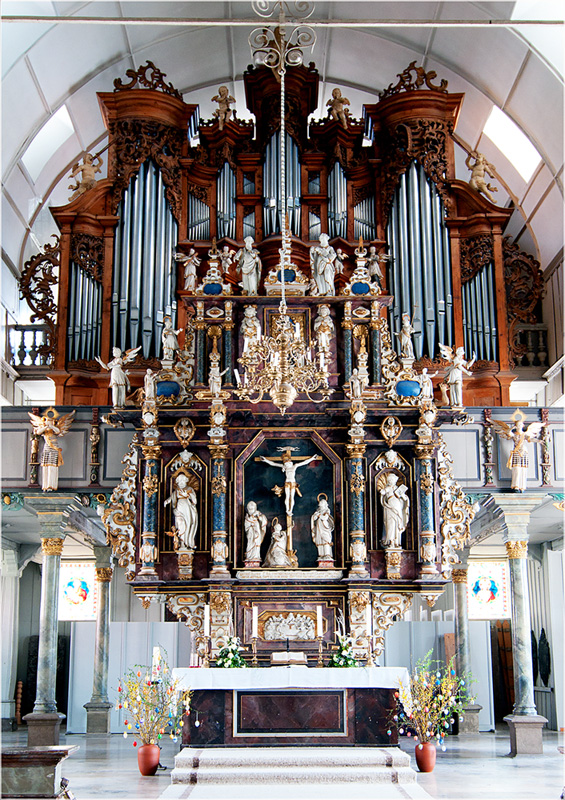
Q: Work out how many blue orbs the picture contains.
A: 5